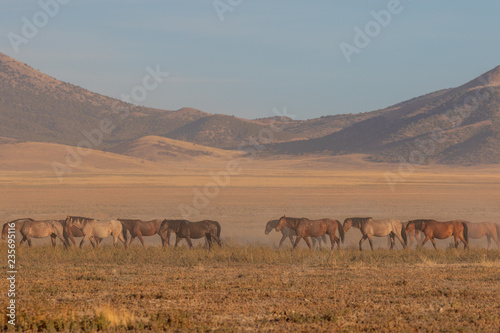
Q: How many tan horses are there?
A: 3